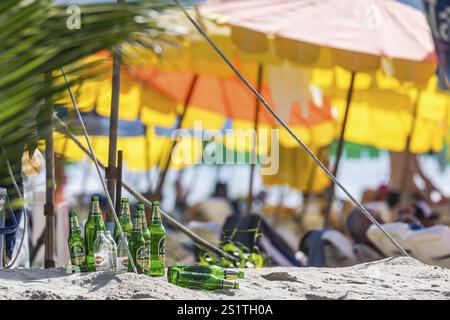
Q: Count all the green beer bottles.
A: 8